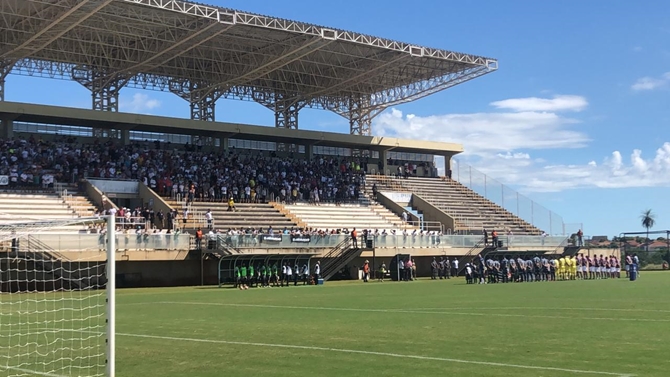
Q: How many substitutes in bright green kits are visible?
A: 6